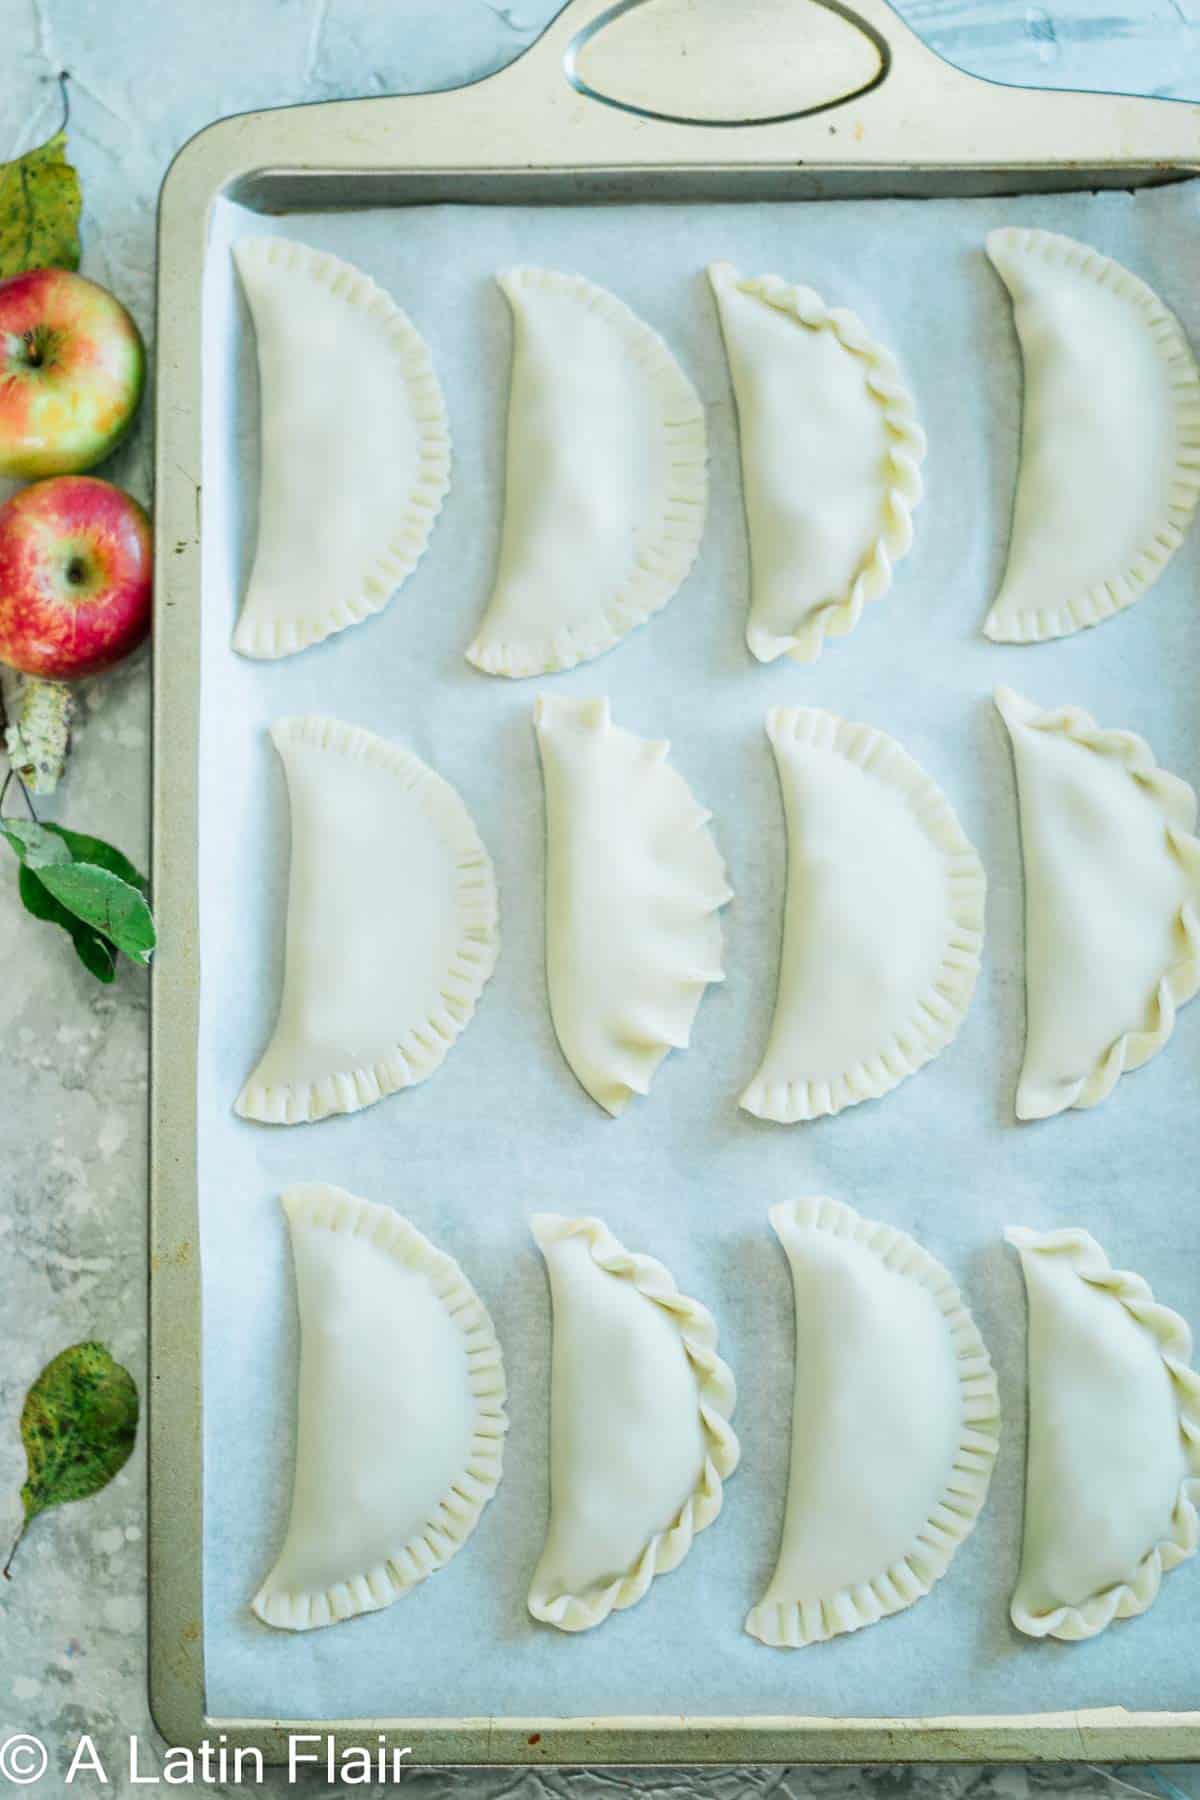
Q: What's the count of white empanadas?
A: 12